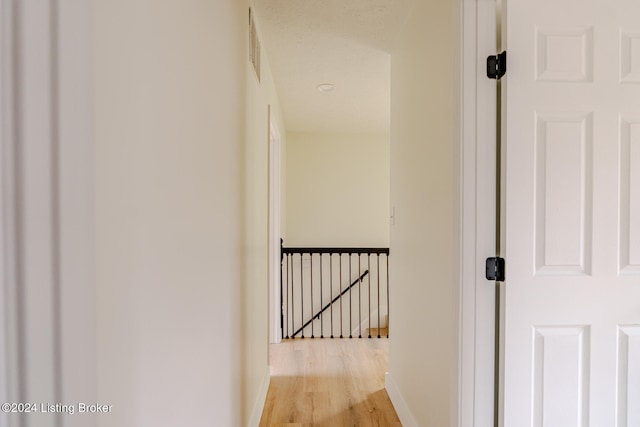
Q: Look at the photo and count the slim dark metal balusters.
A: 12